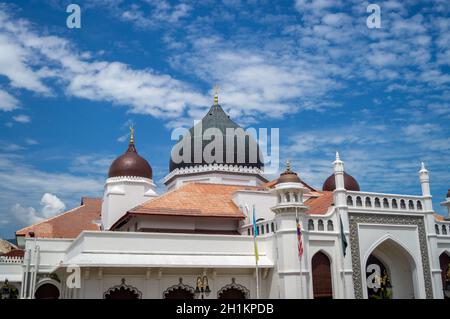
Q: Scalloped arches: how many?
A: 3